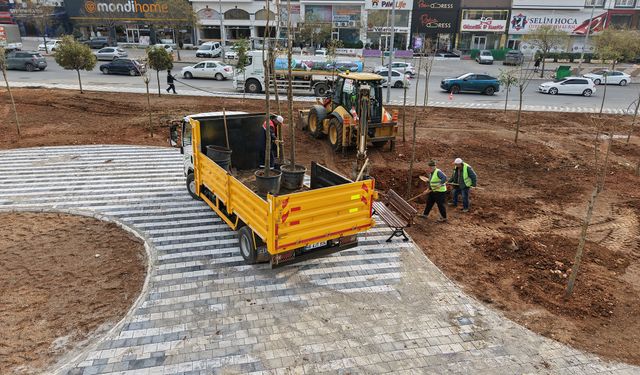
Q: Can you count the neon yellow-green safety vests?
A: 2